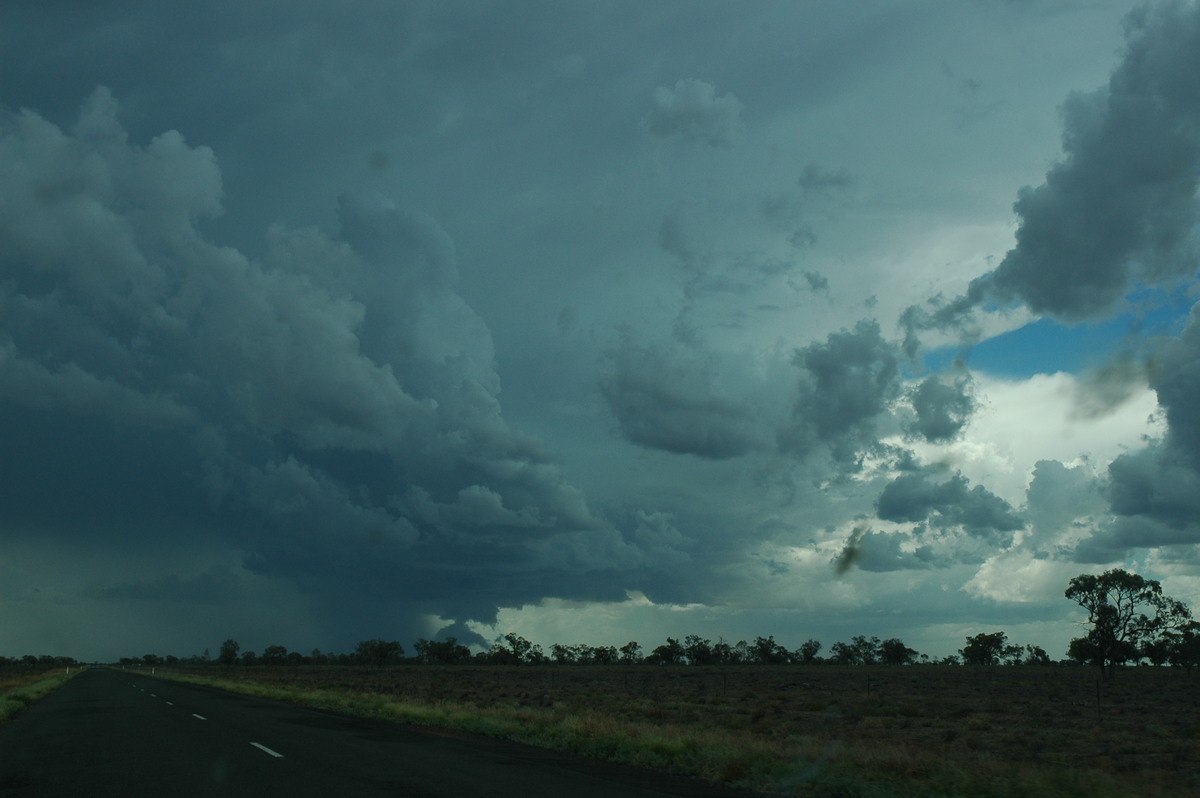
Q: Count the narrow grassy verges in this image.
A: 2